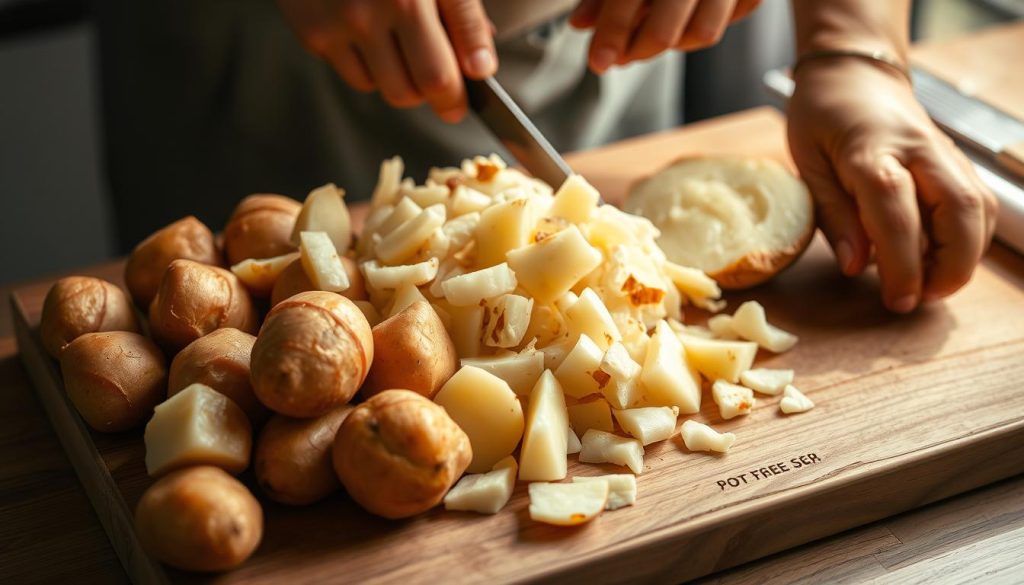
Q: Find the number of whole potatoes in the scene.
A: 12